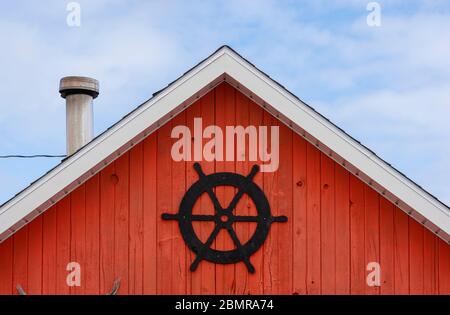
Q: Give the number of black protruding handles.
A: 6